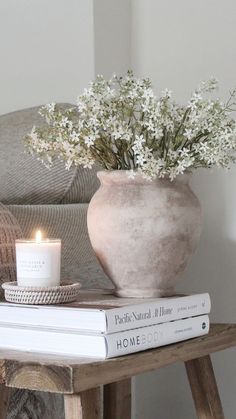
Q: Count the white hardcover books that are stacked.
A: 2